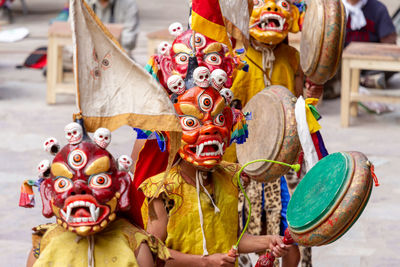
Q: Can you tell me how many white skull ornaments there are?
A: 11